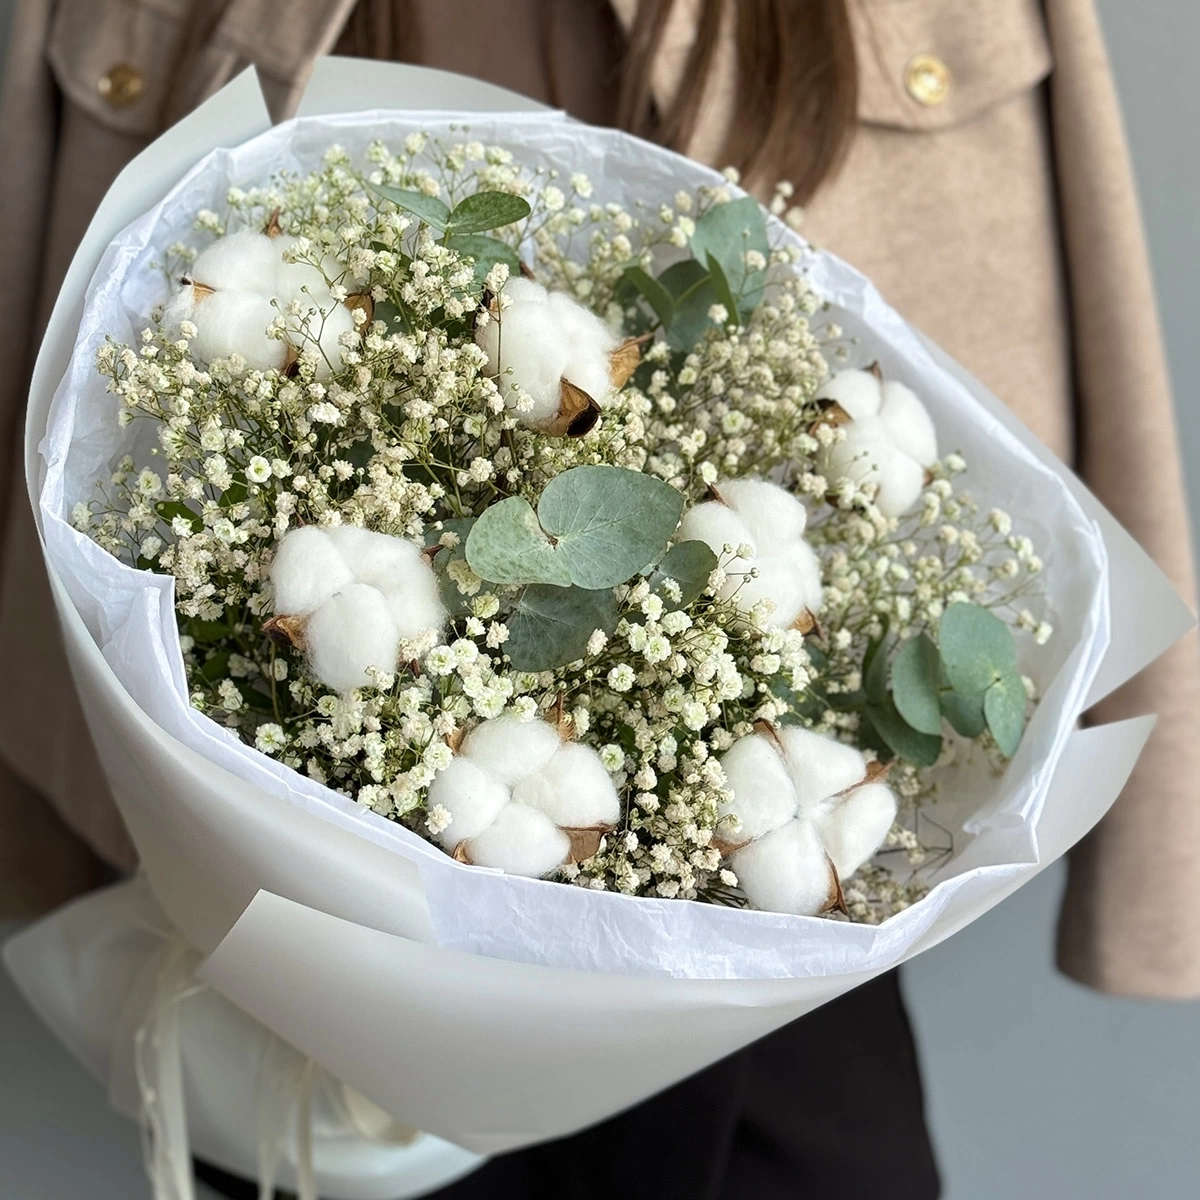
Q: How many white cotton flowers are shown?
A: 7